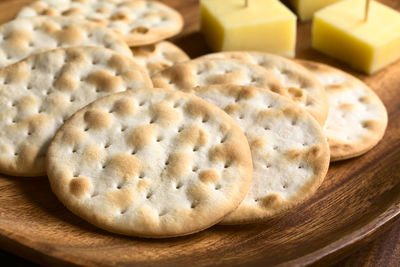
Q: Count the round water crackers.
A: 9